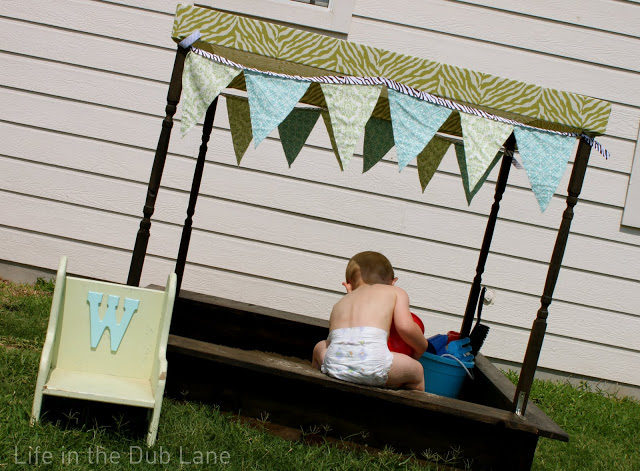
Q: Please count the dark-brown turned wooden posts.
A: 4